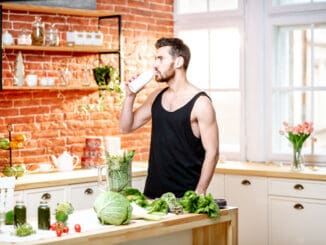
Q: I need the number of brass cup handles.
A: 5